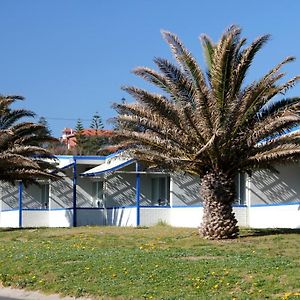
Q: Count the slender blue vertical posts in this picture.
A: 3